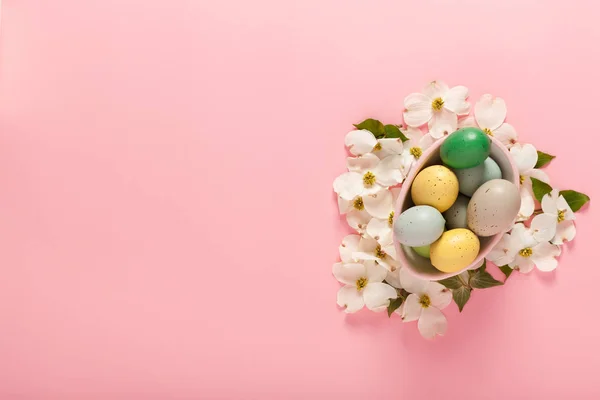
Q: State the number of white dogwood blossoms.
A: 13